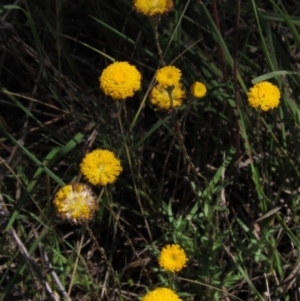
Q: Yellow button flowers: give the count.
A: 10